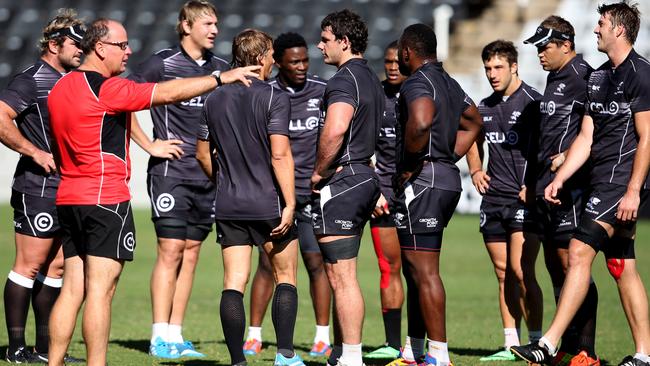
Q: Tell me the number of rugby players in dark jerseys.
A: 10